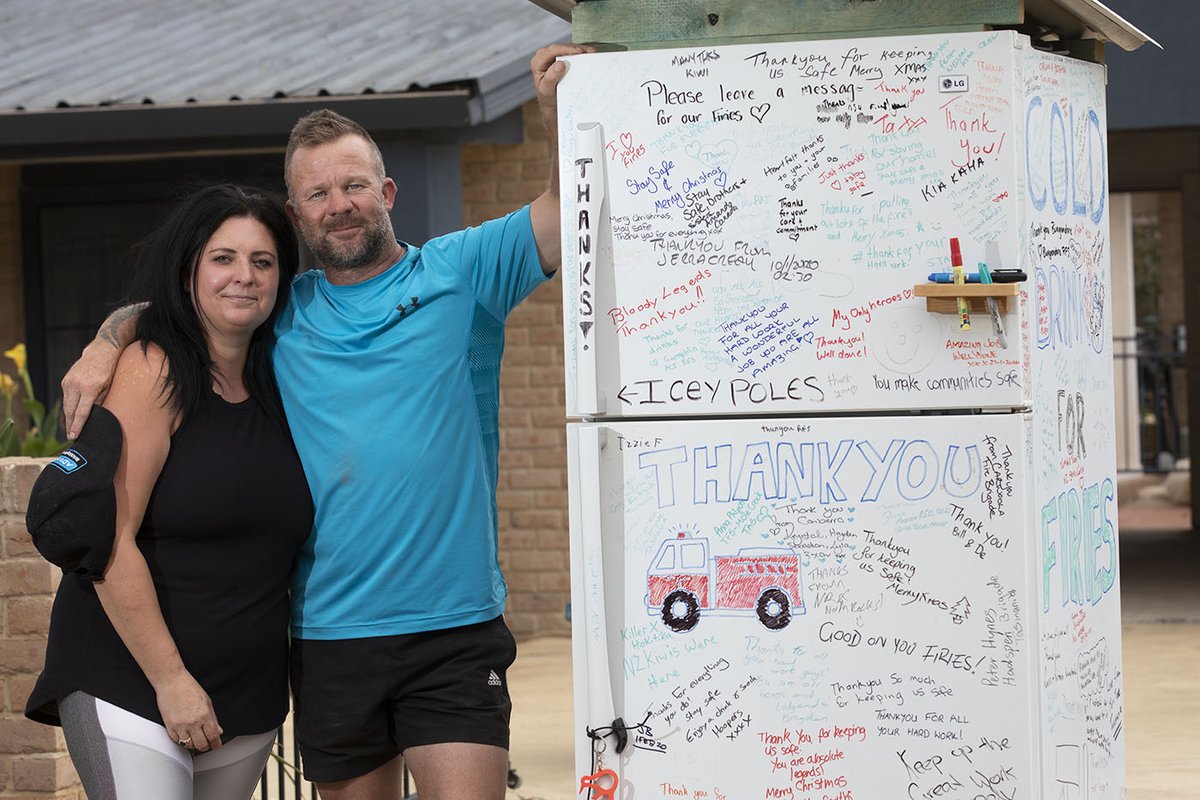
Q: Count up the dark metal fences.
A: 2